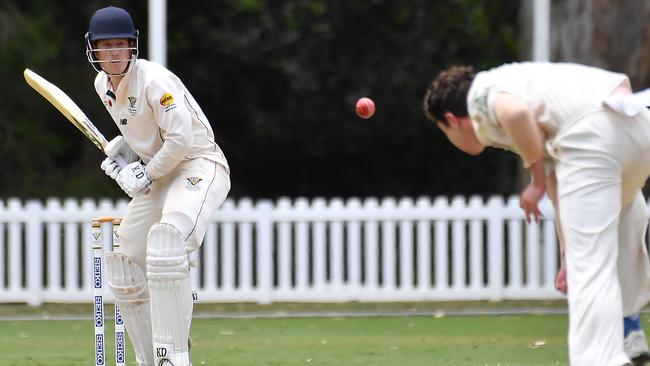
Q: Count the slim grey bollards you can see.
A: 0